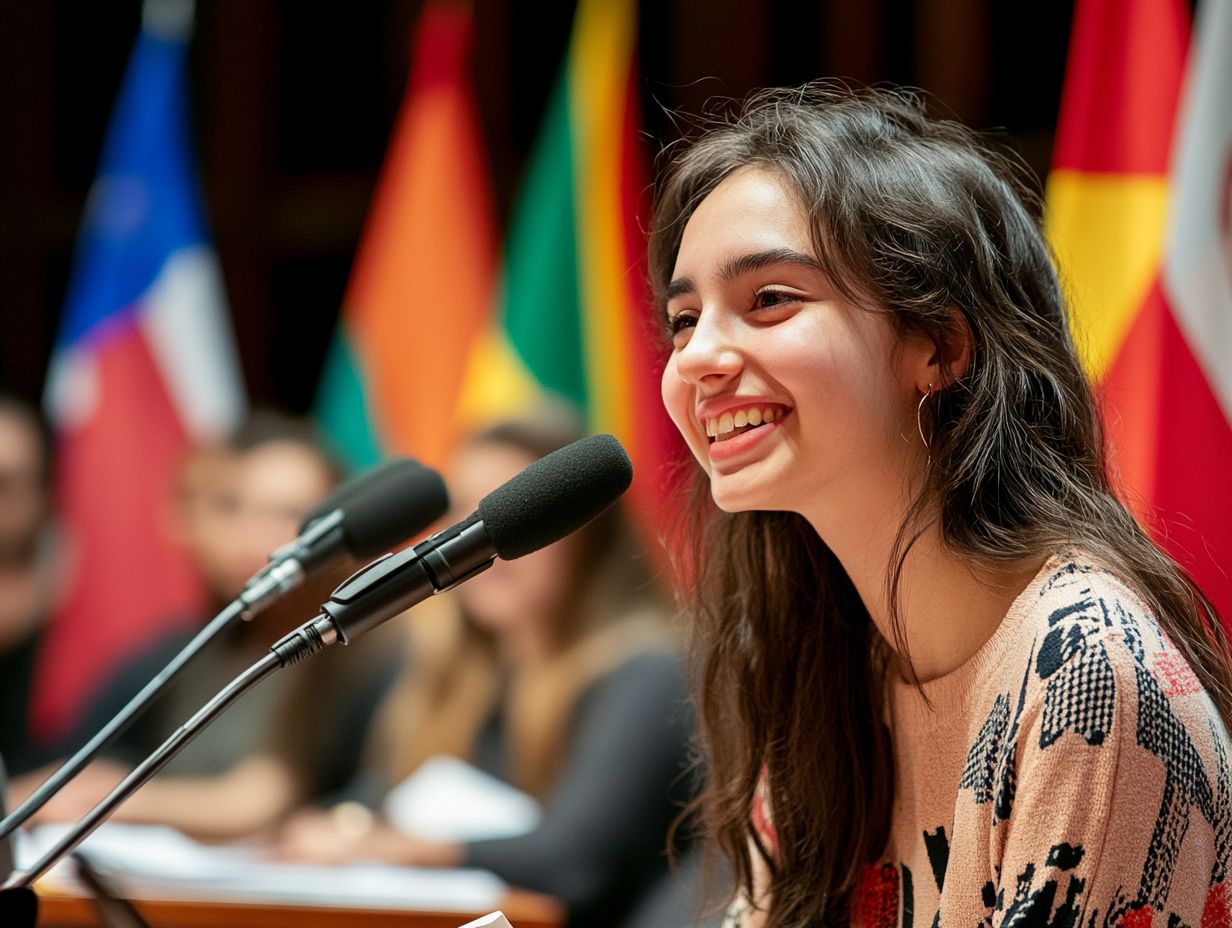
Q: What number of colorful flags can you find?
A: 5